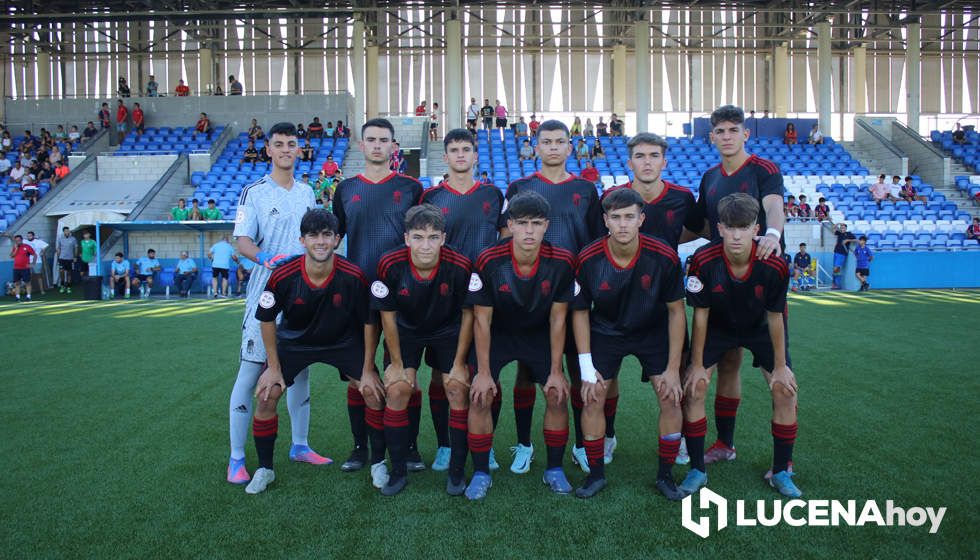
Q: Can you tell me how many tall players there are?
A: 6